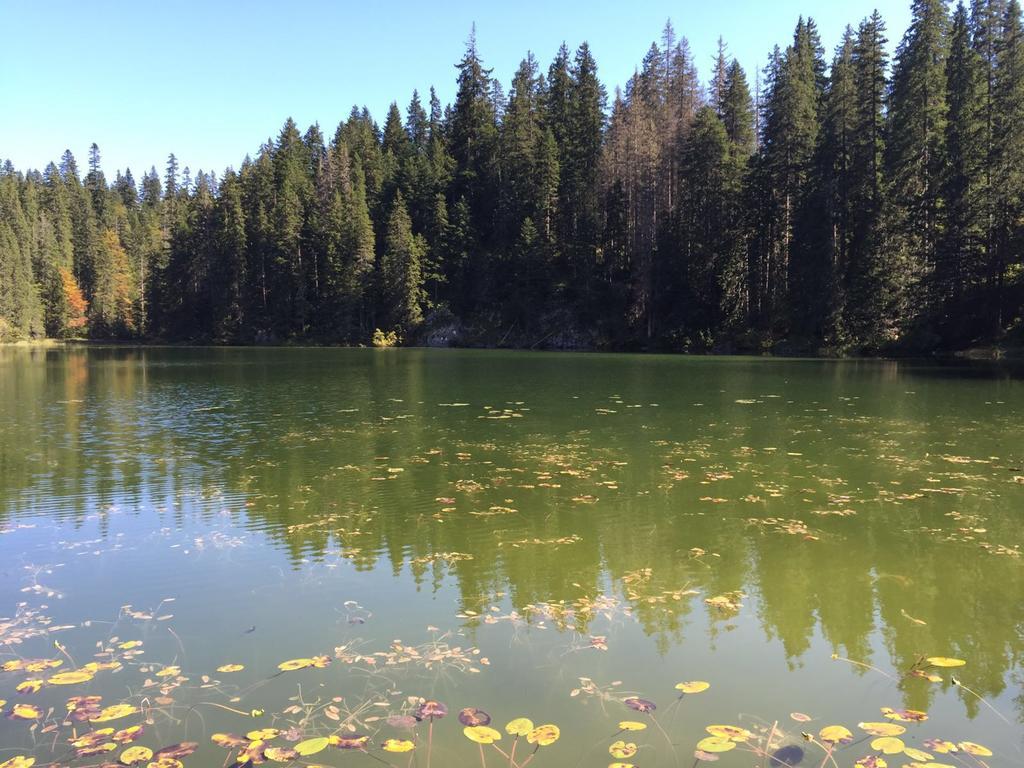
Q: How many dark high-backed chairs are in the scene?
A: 0